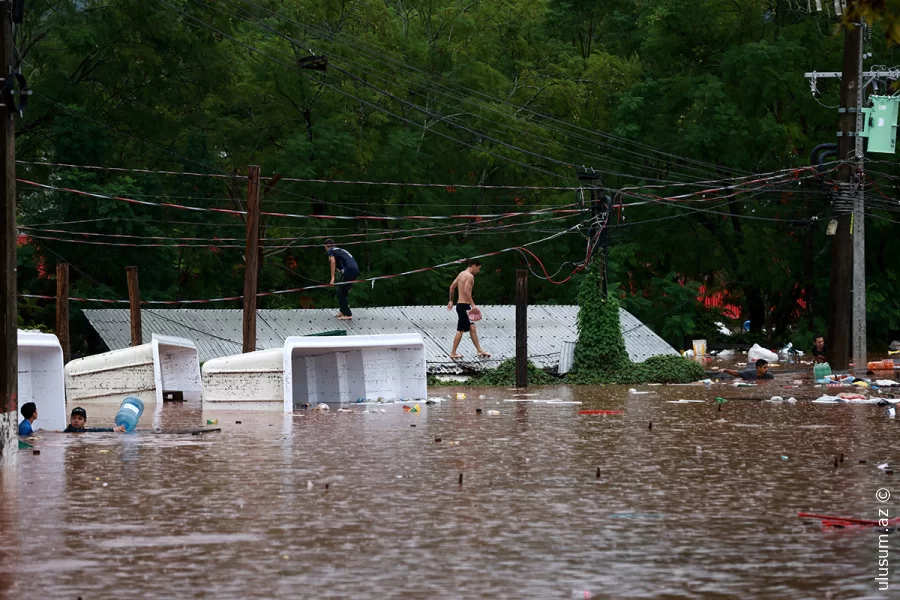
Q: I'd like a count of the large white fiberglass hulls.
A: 3